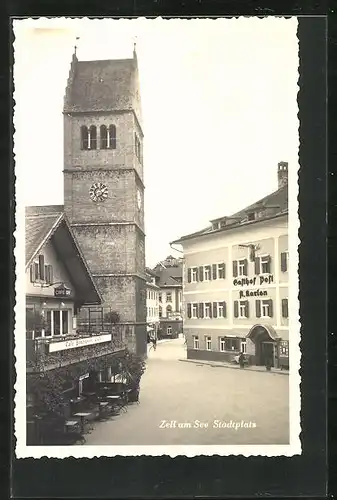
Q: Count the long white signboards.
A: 1